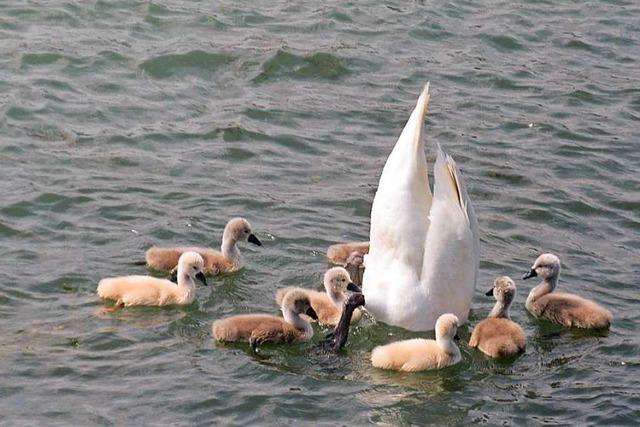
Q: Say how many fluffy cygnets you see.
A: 8